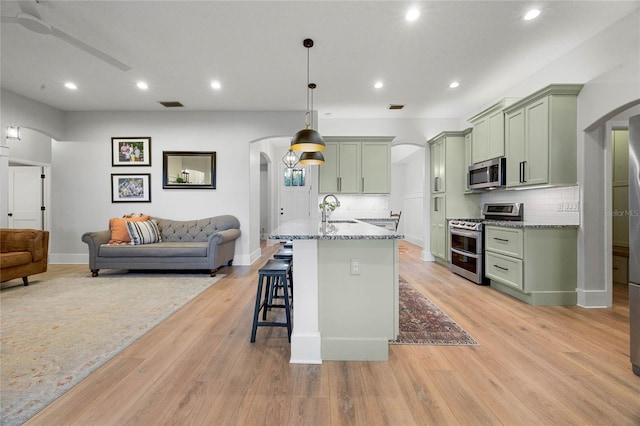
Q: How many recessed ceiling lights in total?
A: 7